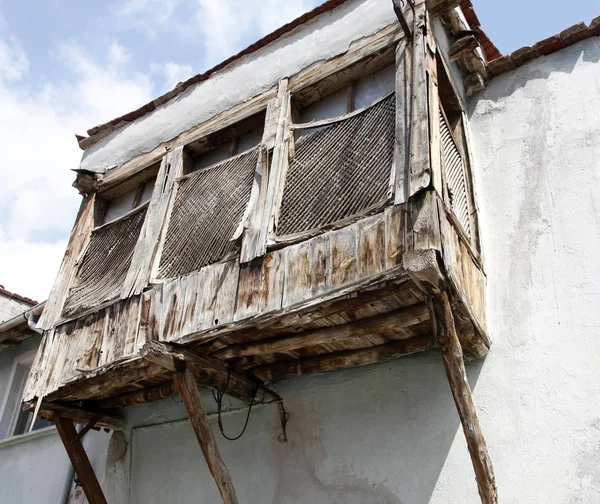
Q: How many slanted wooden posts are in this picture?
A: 3